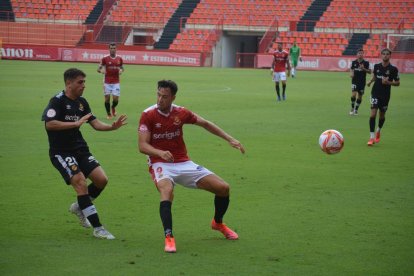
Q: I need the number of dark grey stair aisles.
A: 5